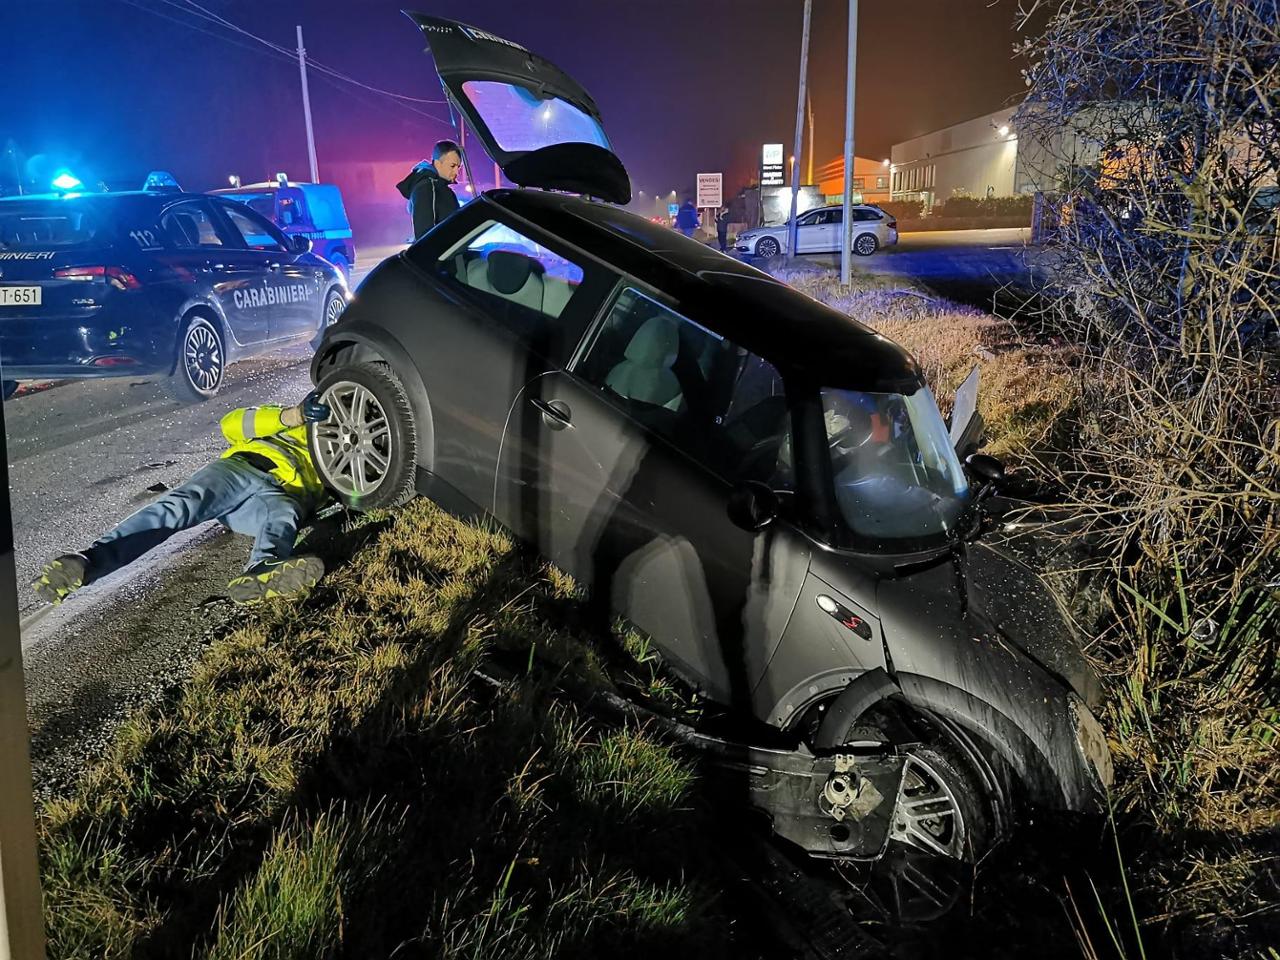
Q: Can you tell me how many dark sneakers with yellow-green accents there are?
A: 2